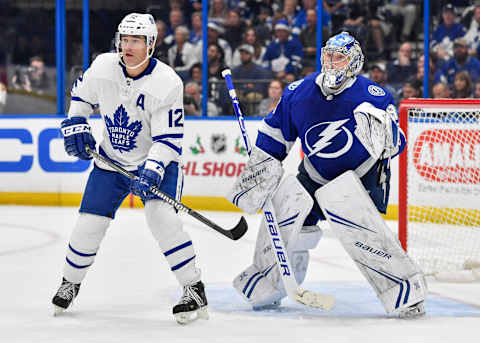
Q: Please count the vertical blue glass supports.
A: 5